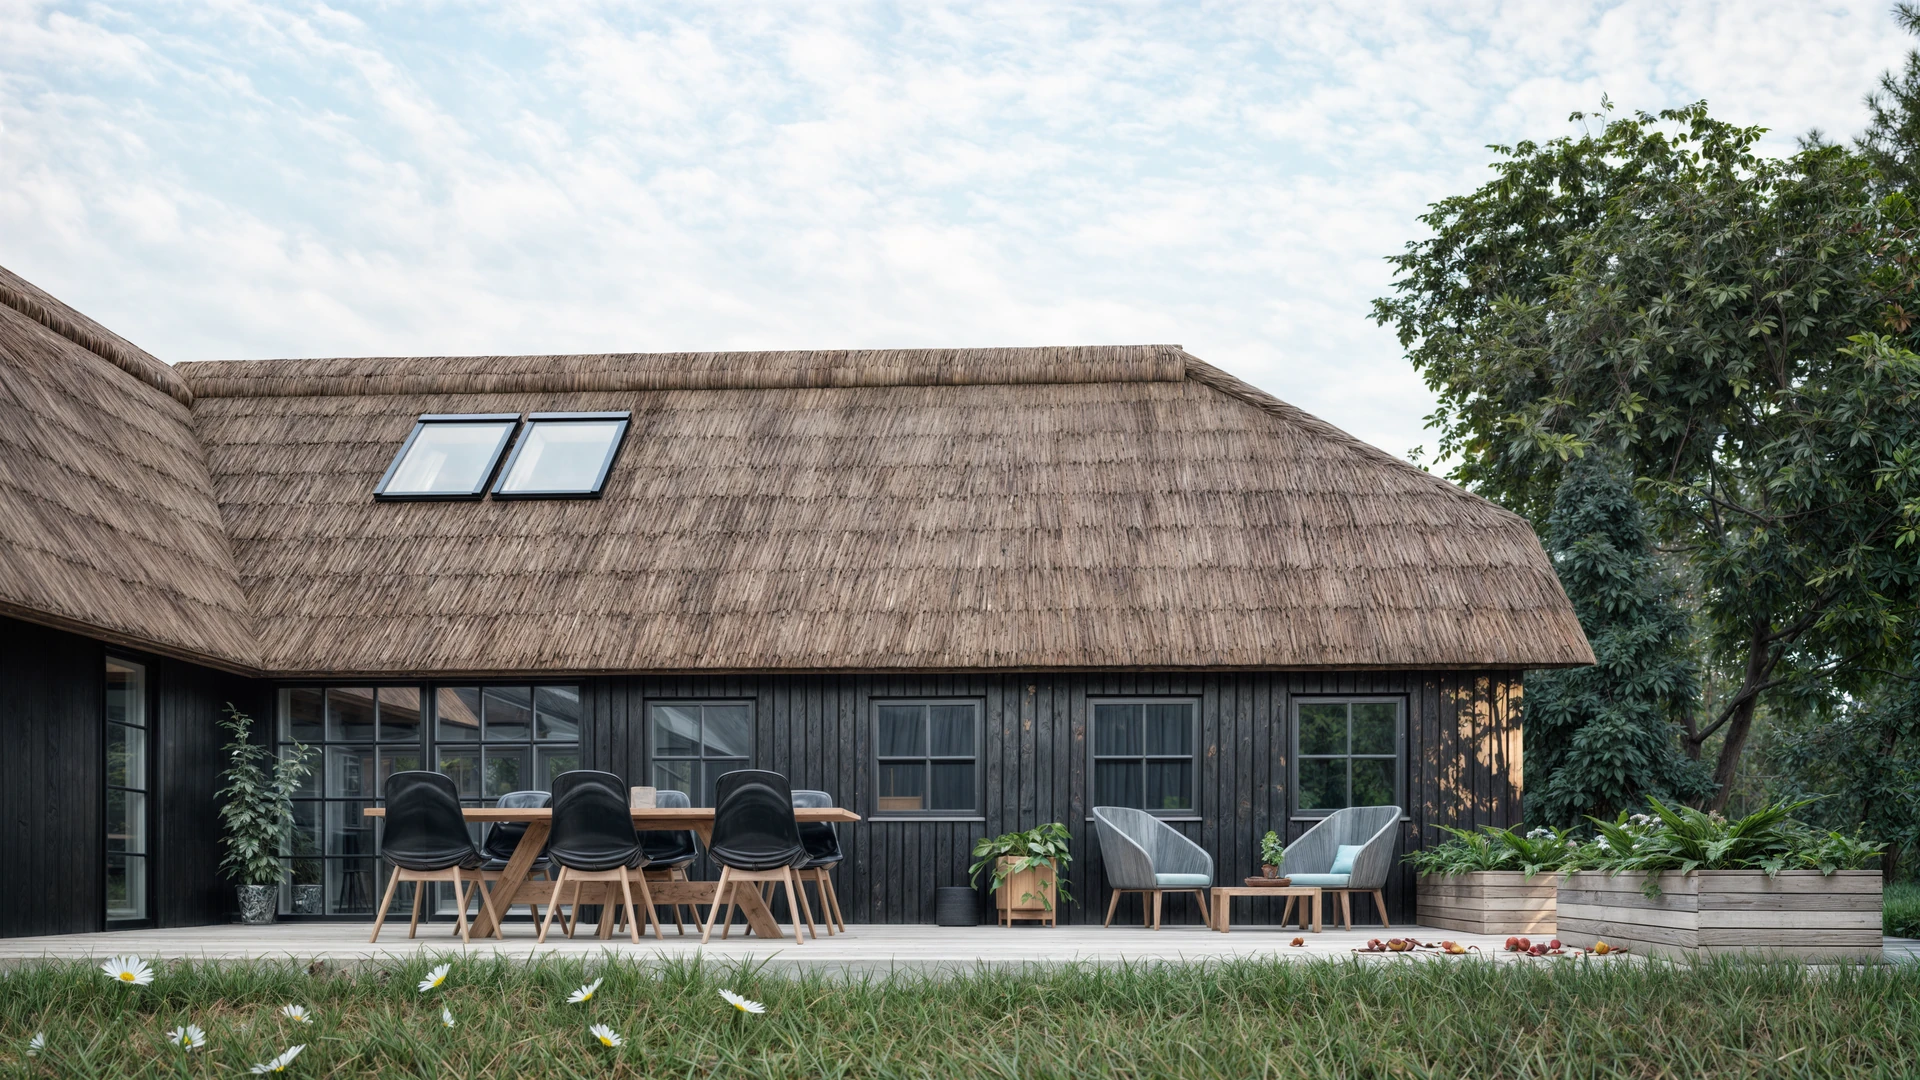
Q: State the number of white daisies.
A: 10